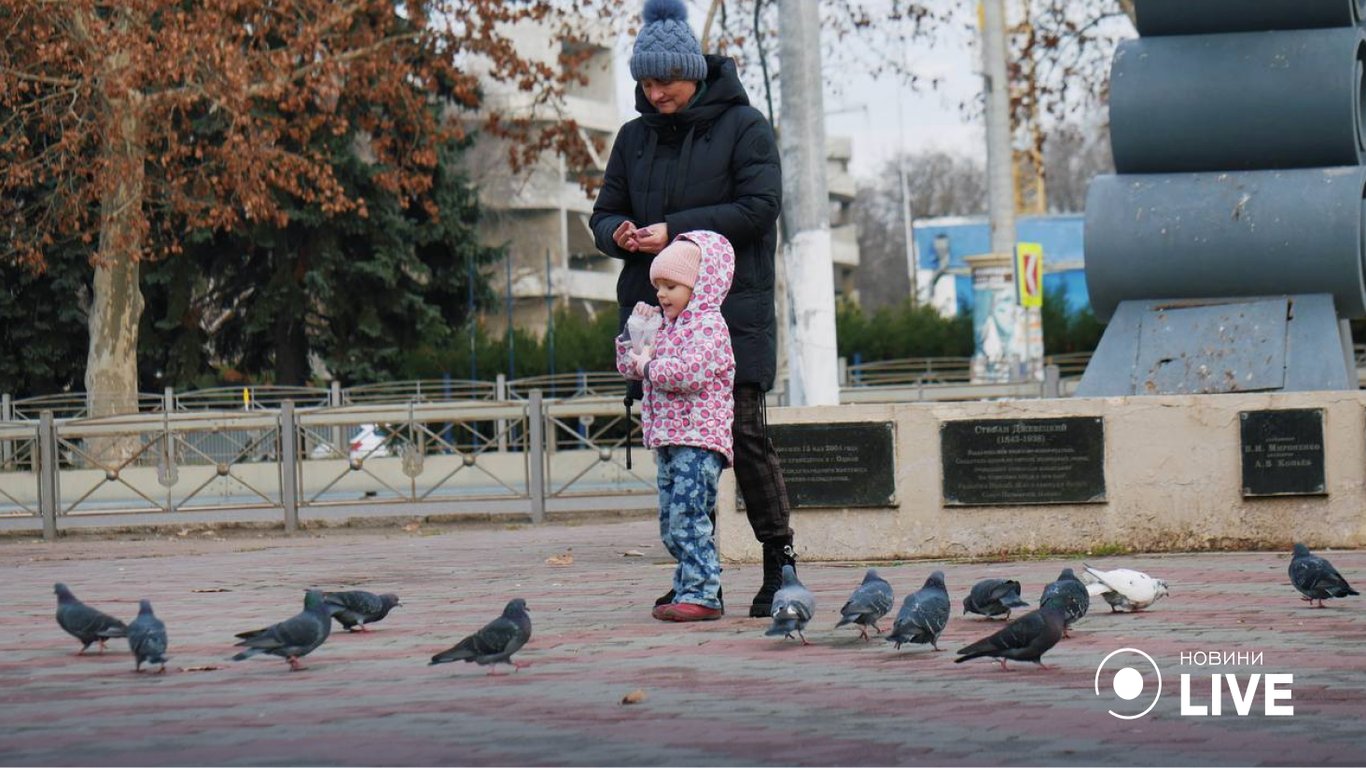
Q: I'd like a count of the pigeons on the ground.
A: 13